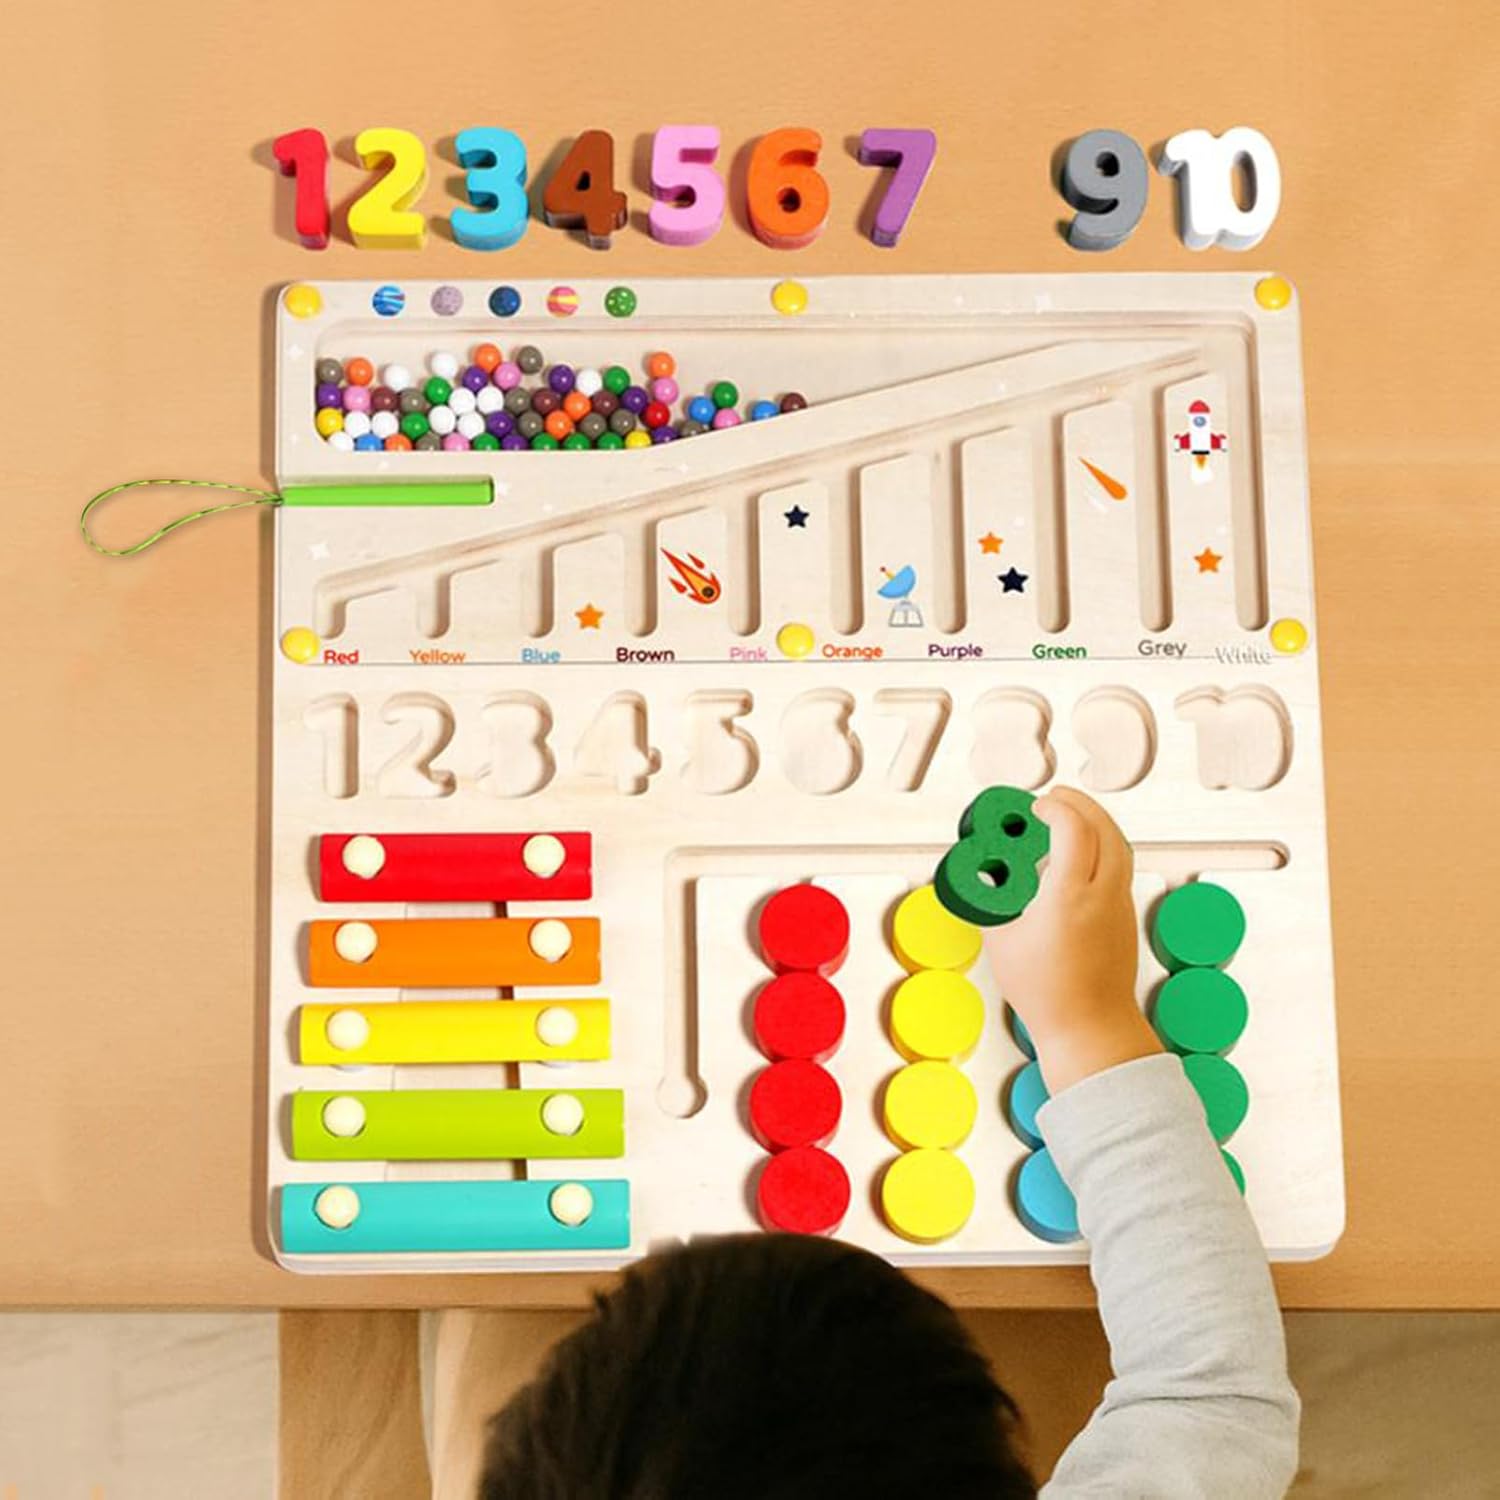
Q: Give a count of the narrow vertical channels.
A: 10